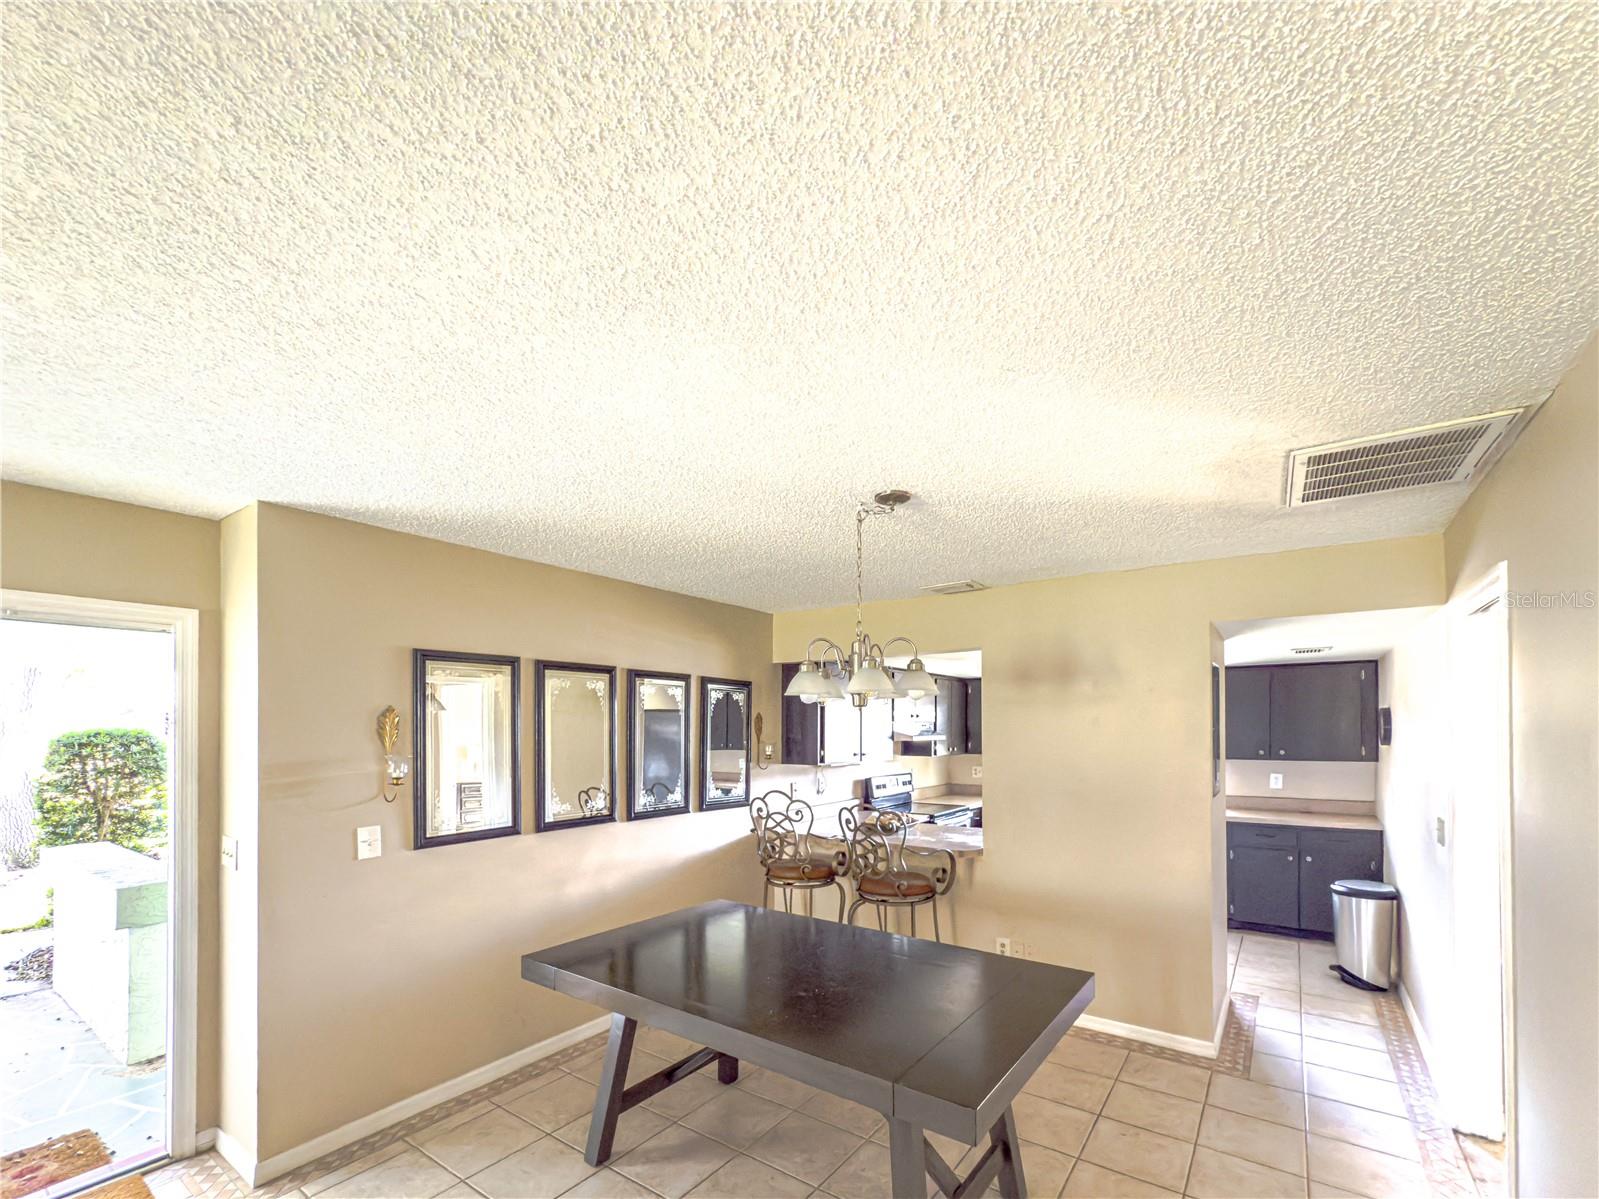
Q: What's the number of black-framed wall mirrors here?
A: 4